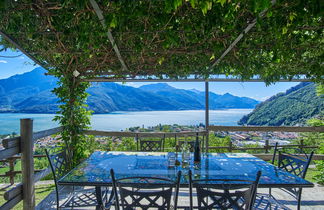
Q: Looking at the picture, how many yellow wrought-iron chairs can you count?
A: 0